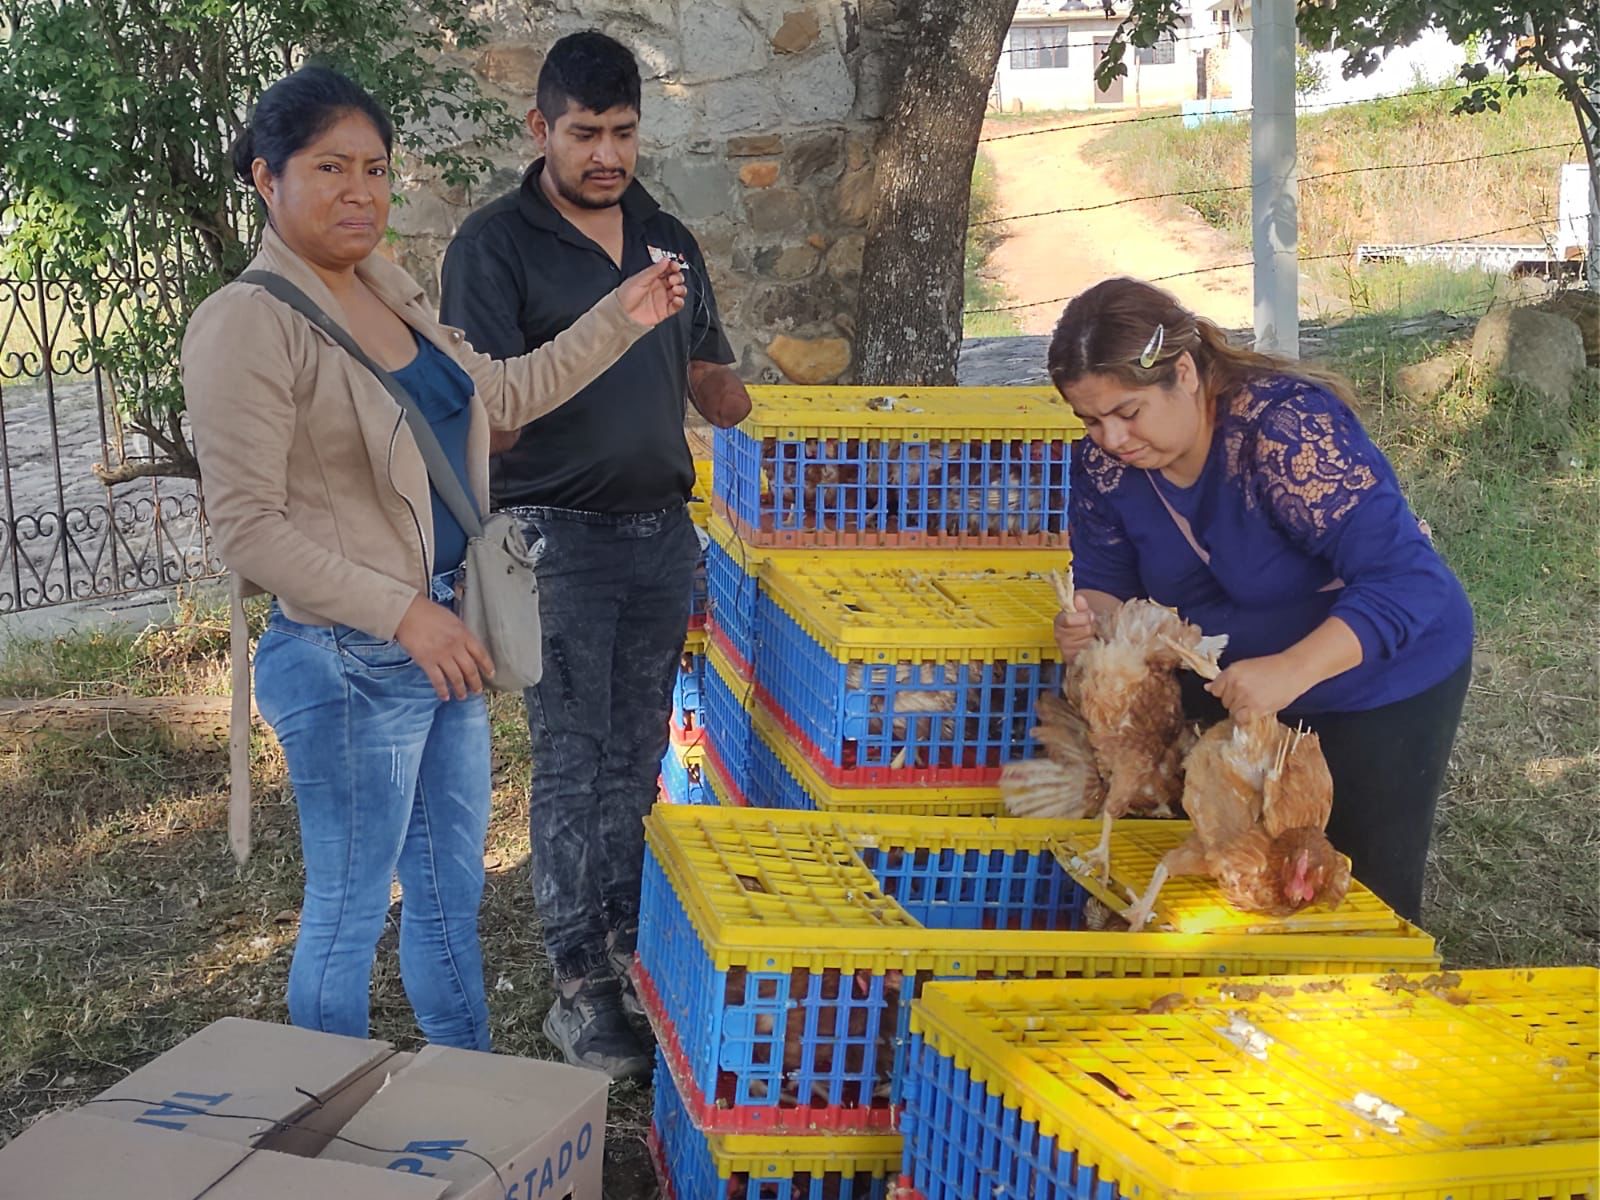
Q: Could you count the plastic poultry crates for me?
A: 12